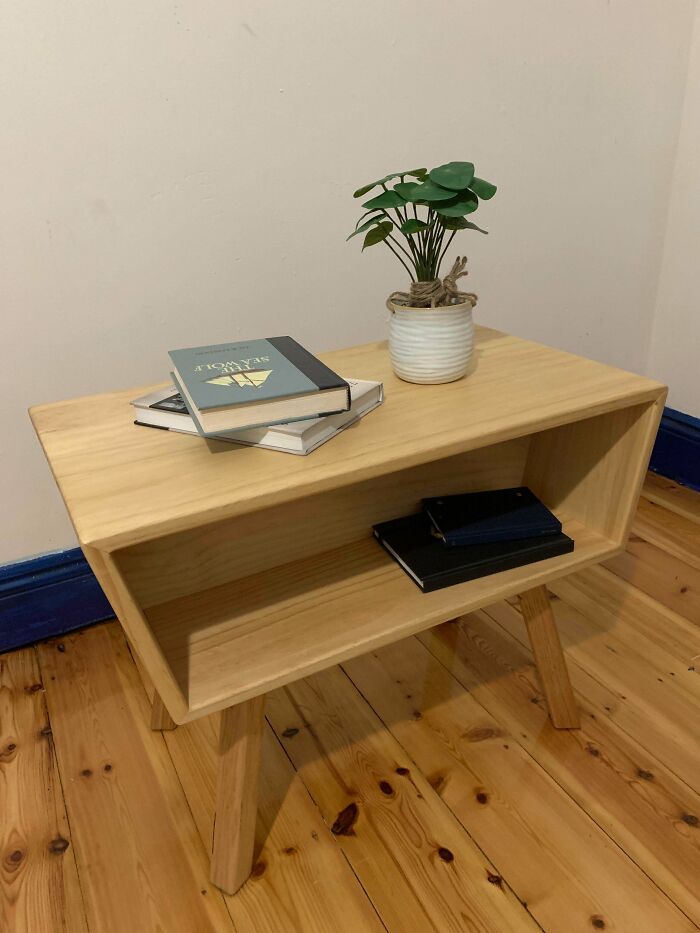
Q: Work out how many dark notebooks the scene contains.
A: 2